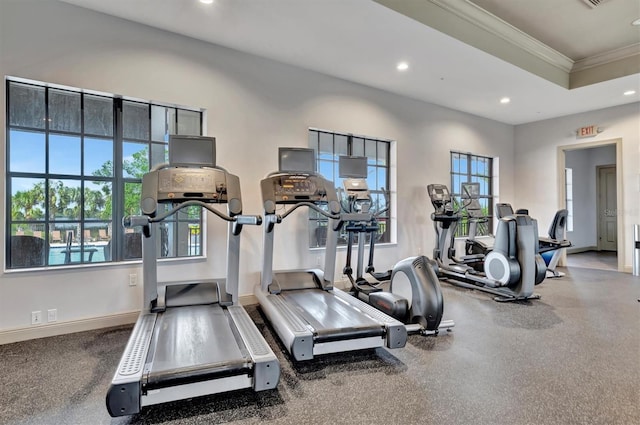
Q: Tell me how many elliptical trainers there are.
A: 2